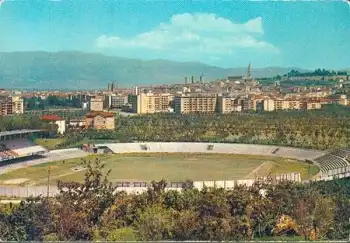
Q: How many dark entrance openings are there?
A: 3